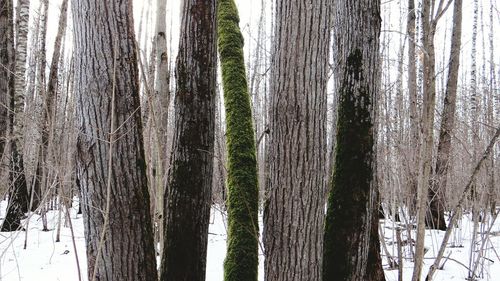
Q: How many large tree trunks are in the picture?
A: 5